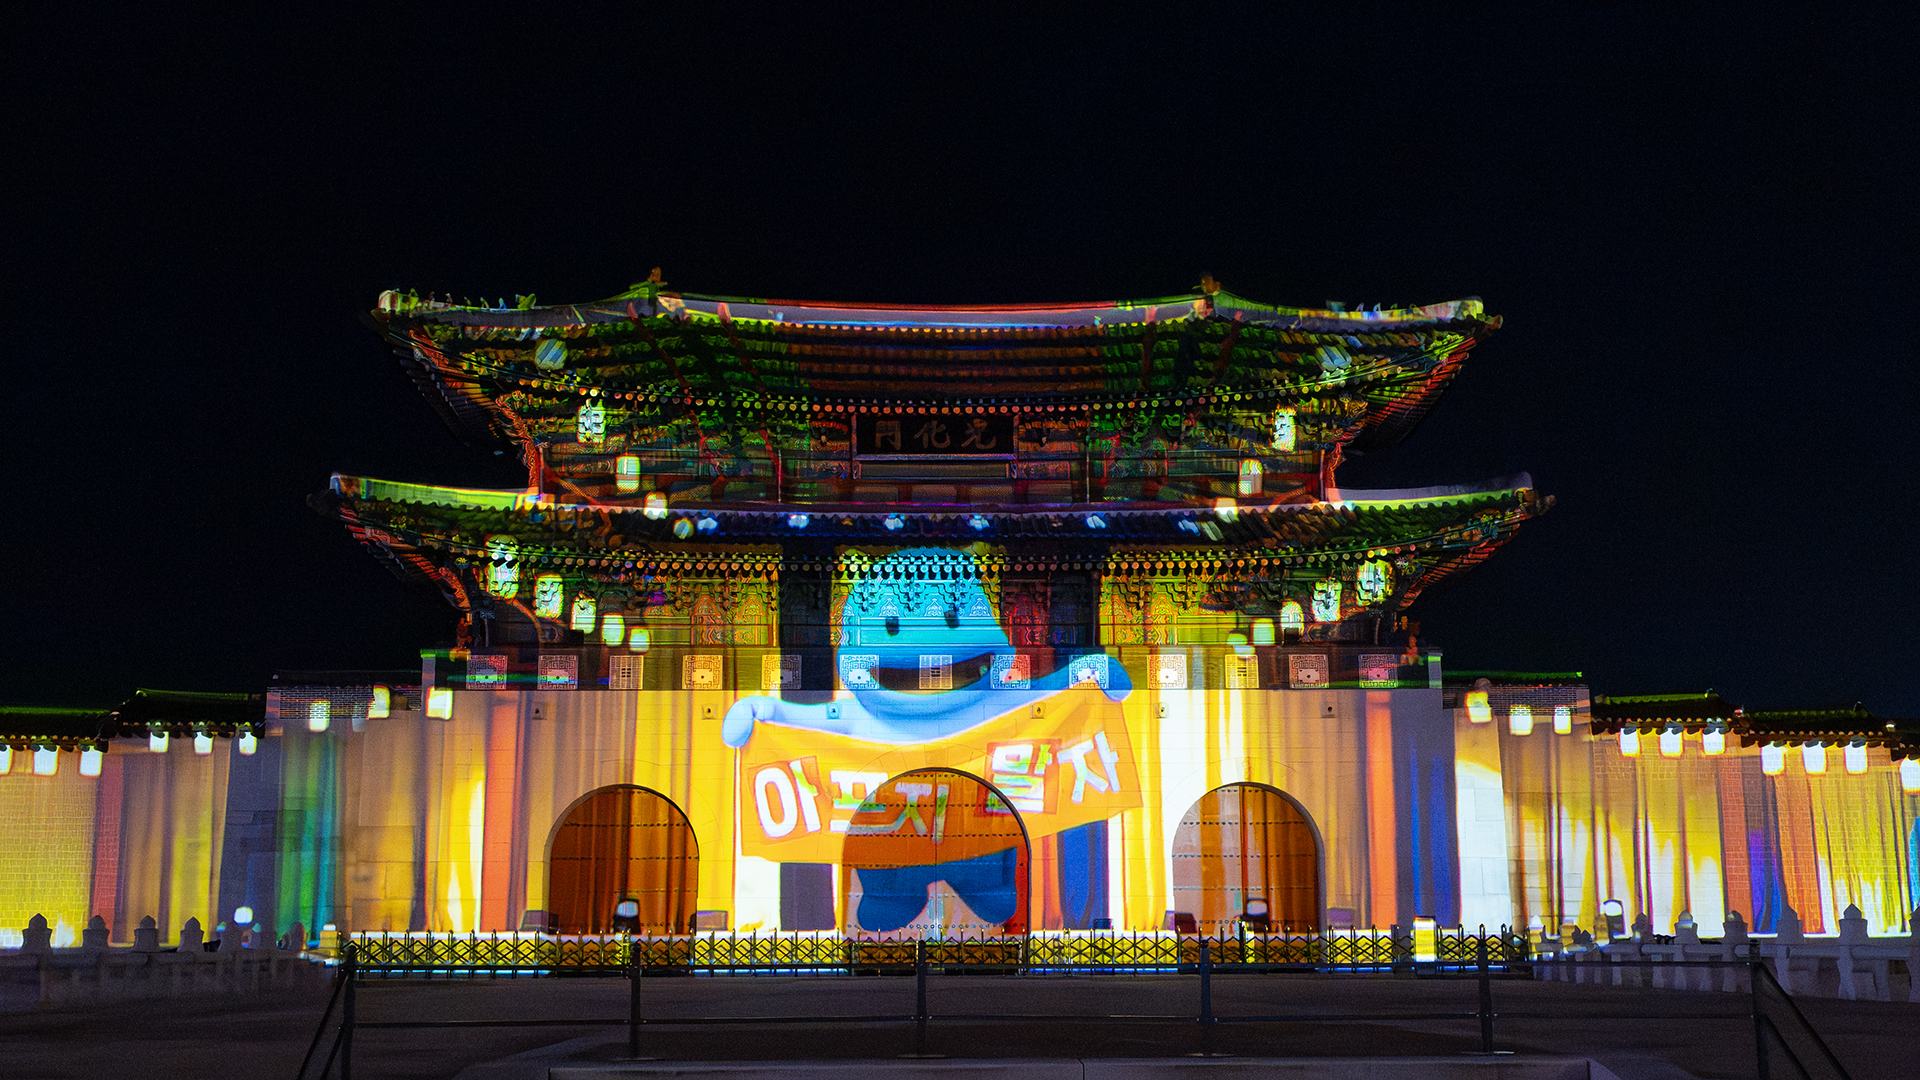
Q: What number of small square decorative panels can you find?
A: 13